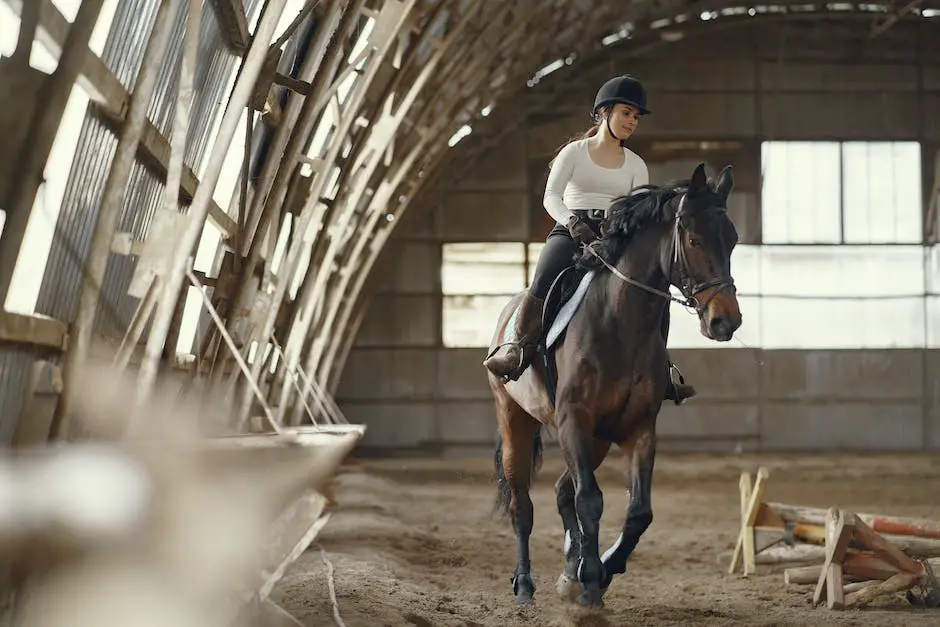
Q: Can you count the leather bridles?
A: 1